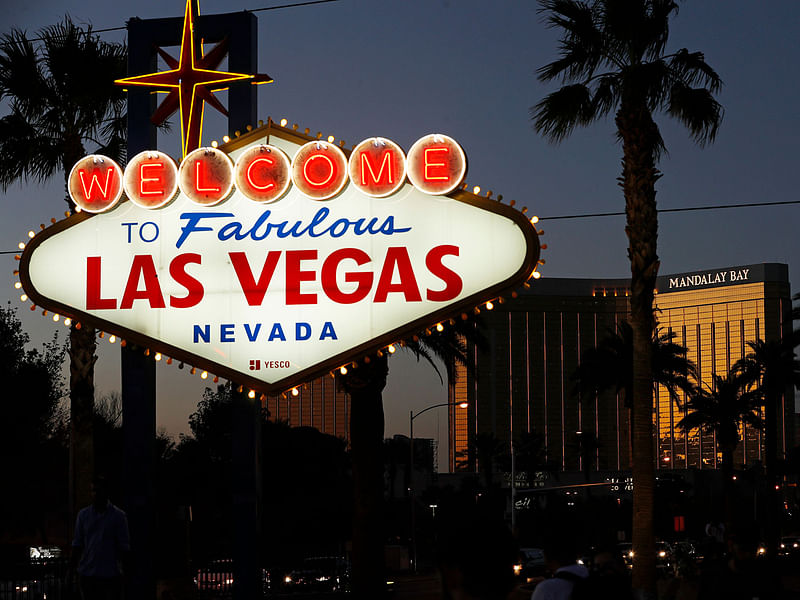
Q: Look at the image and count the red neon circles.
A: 7